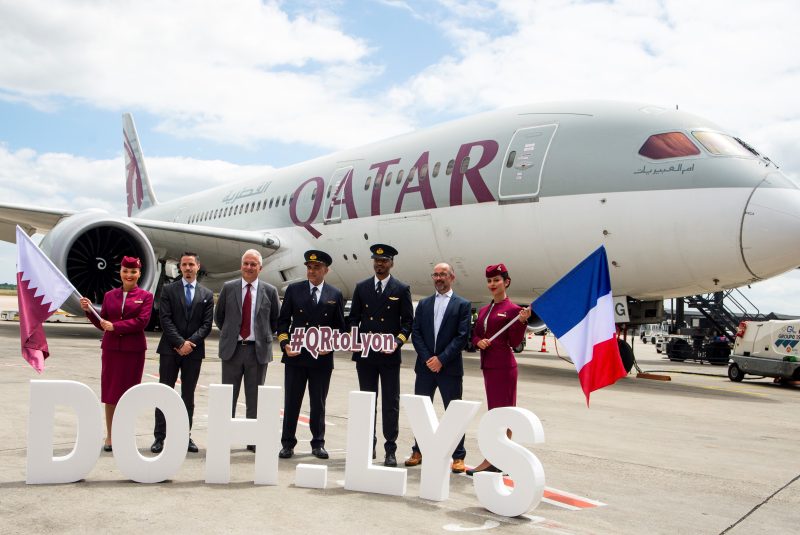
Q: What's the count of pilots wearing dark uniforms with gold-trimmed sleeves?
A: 2